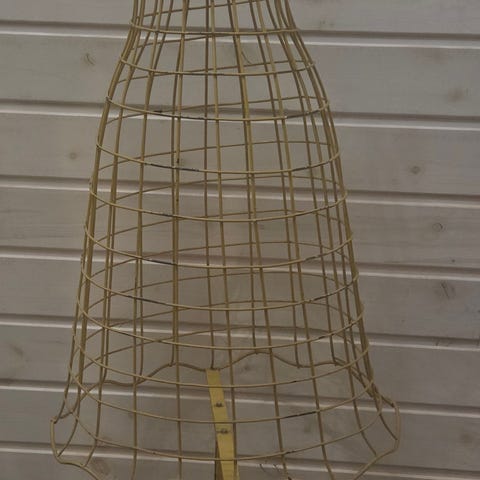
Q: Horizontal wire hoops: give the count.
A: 11